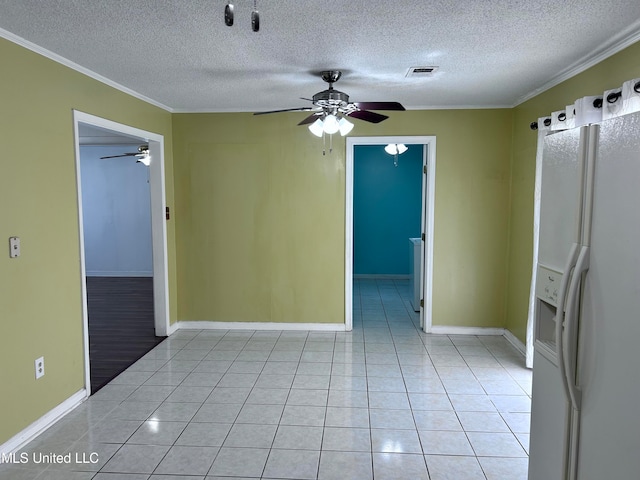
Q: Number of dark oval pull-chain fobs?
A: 2